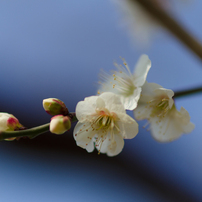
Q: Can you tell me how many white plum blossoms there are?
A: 3